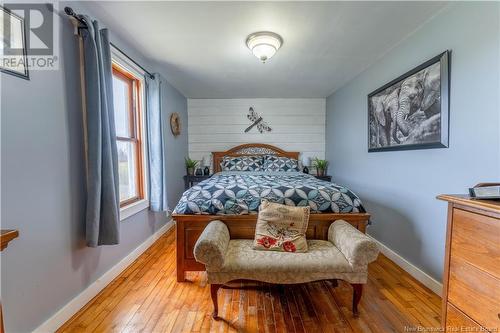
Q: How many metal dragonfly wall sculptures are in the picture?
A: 1